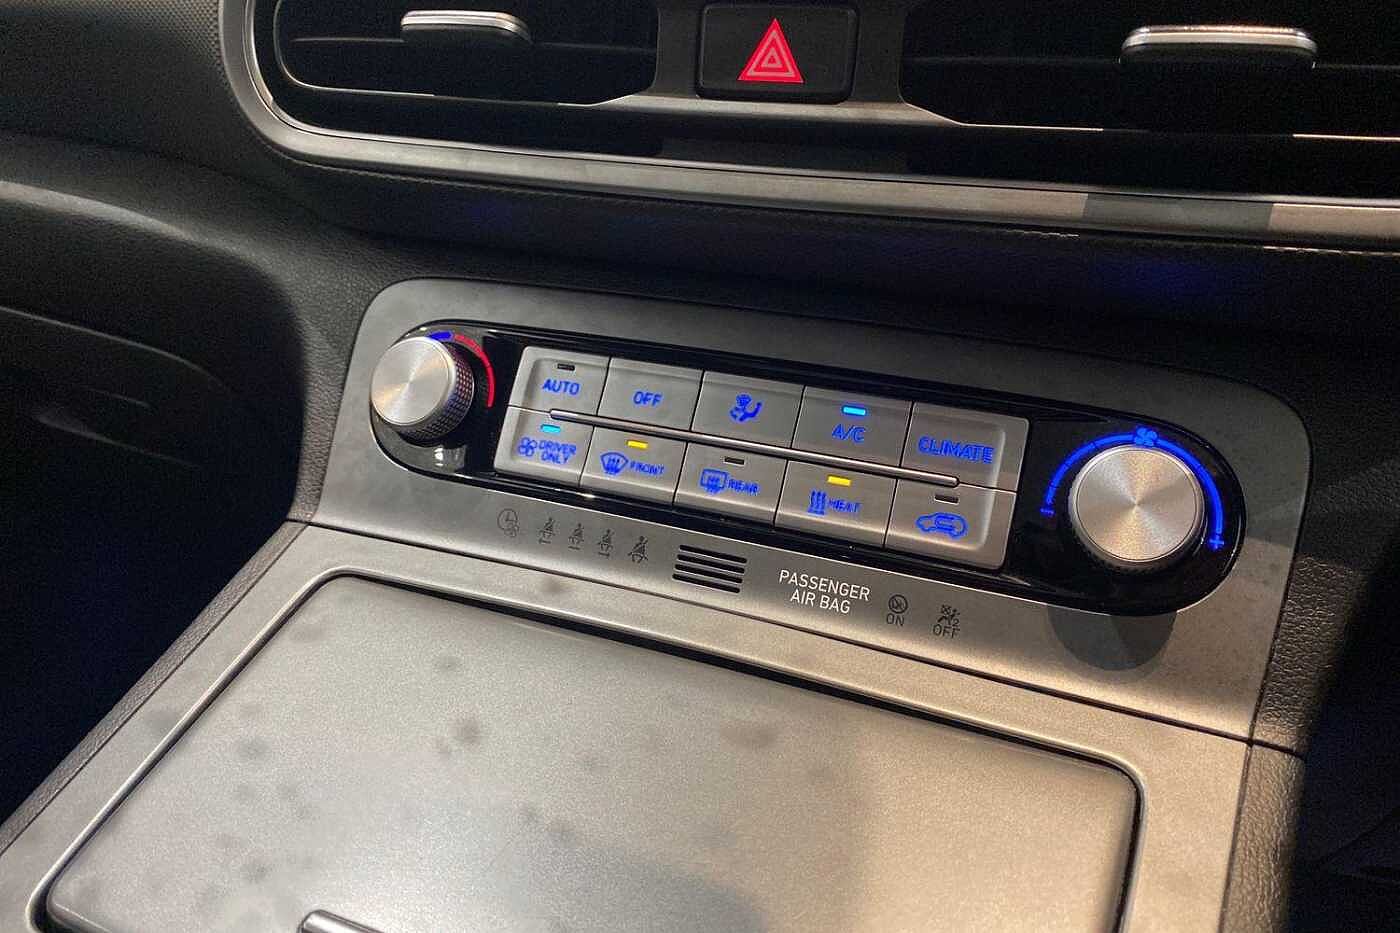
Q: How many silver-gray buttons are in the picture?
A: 10